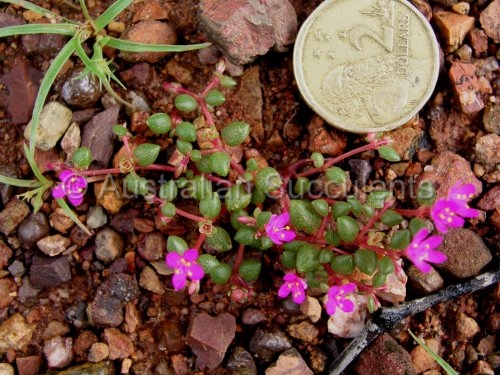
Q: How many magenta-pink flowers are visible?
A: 8